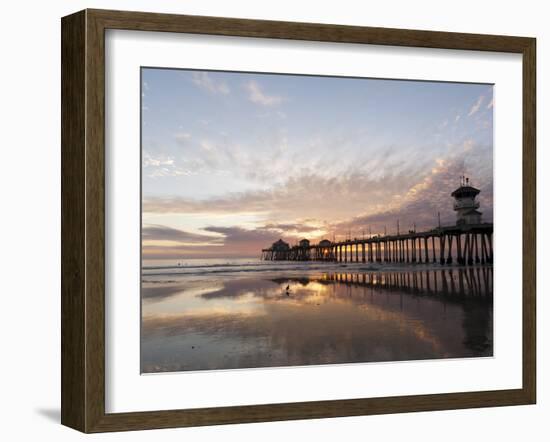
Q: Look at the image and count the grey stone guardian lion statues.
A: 0